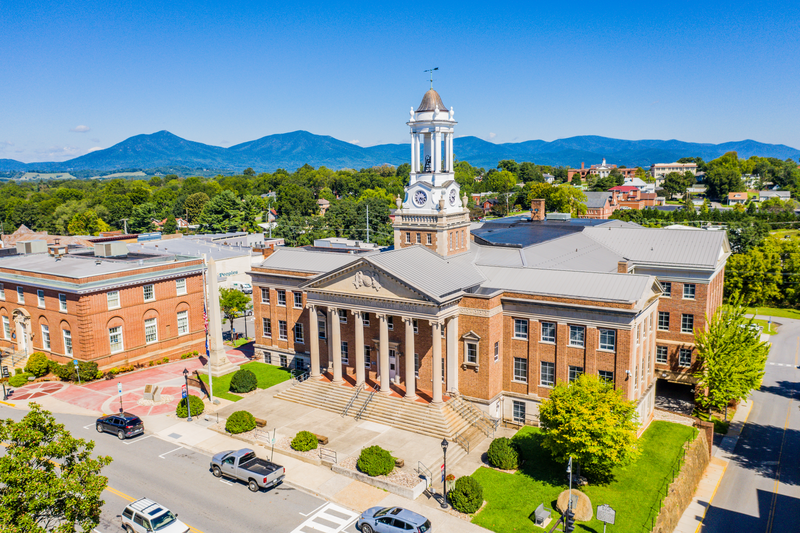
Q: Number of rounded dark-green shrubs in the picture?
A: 7